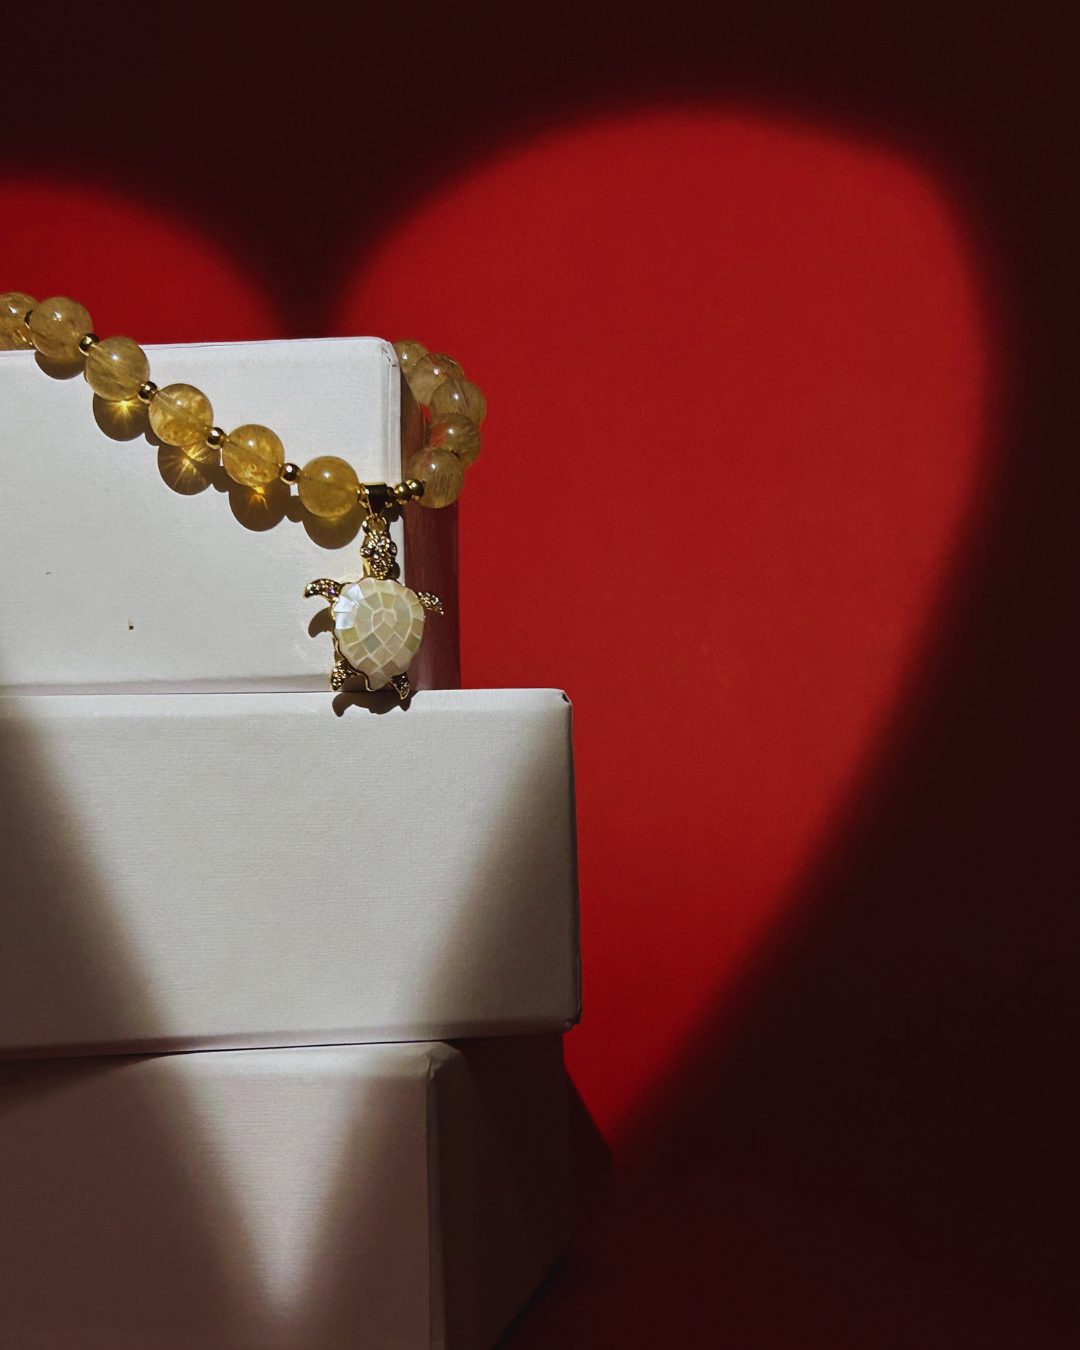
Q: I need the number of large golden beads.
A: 11